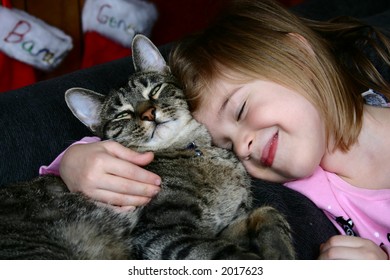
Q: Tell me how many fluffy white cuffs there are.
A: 2